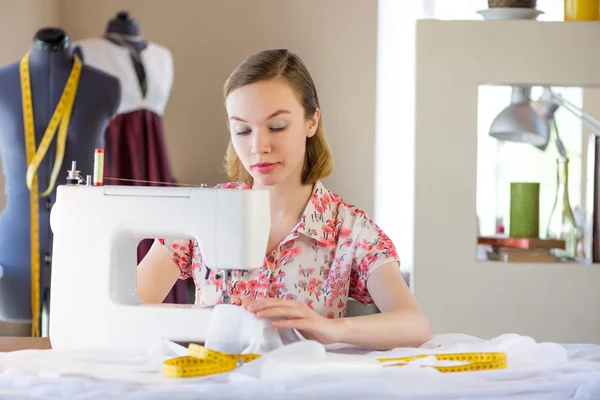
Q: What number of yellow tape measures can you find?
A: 3